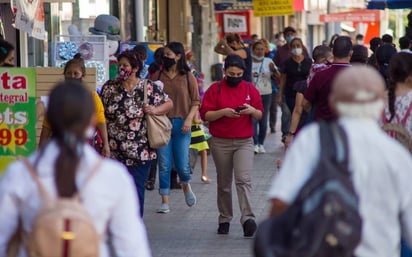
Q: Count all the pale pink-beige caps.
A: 1